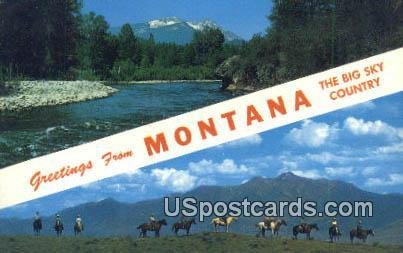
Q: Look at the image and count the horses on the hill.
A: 10